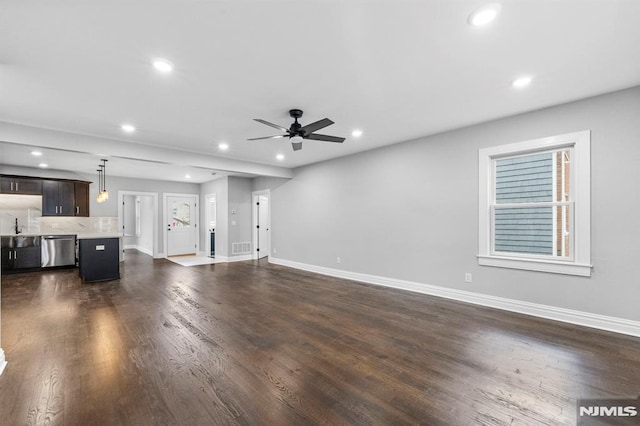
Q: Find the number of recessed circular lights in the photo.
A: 10